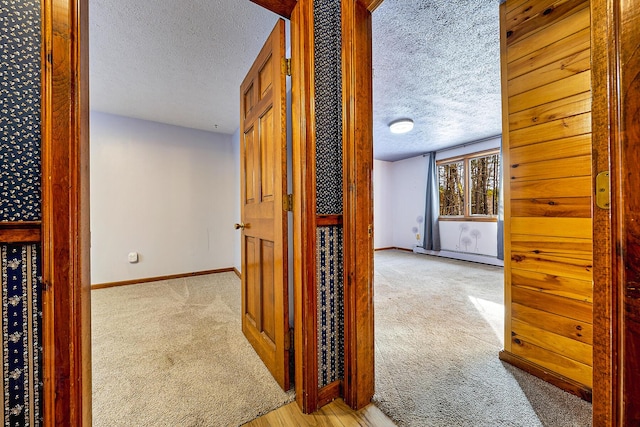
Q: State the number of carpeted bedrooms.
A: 2